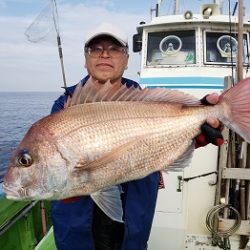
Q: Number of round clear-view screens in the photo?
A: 2